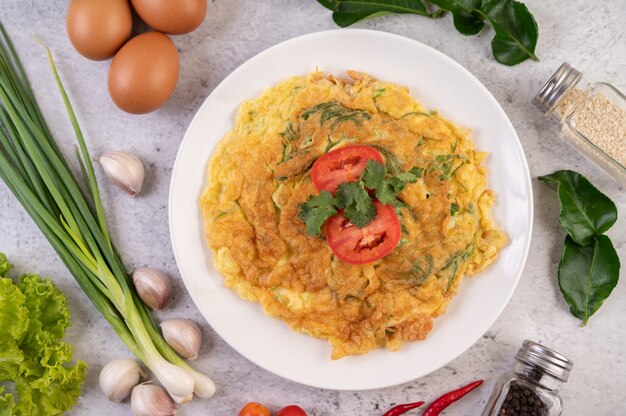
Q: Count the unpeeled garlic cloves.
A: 5